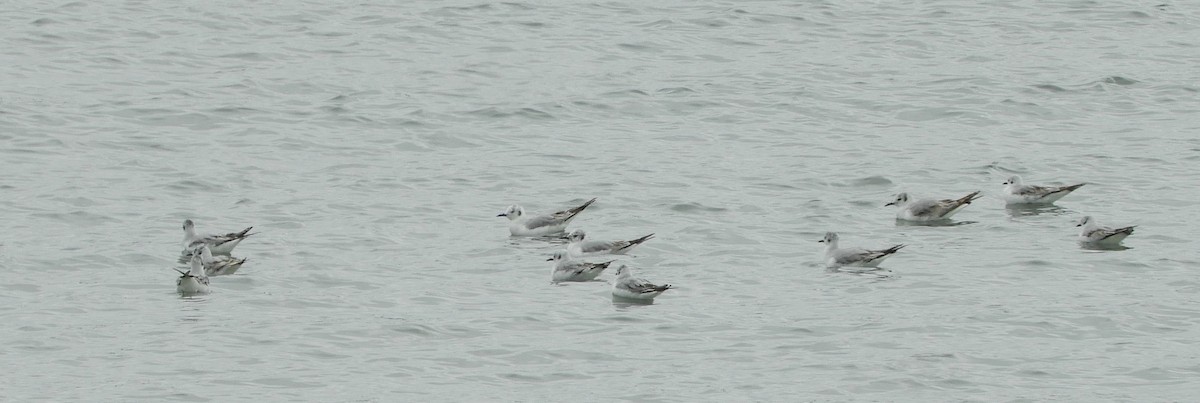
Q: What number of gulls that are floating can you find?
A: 11